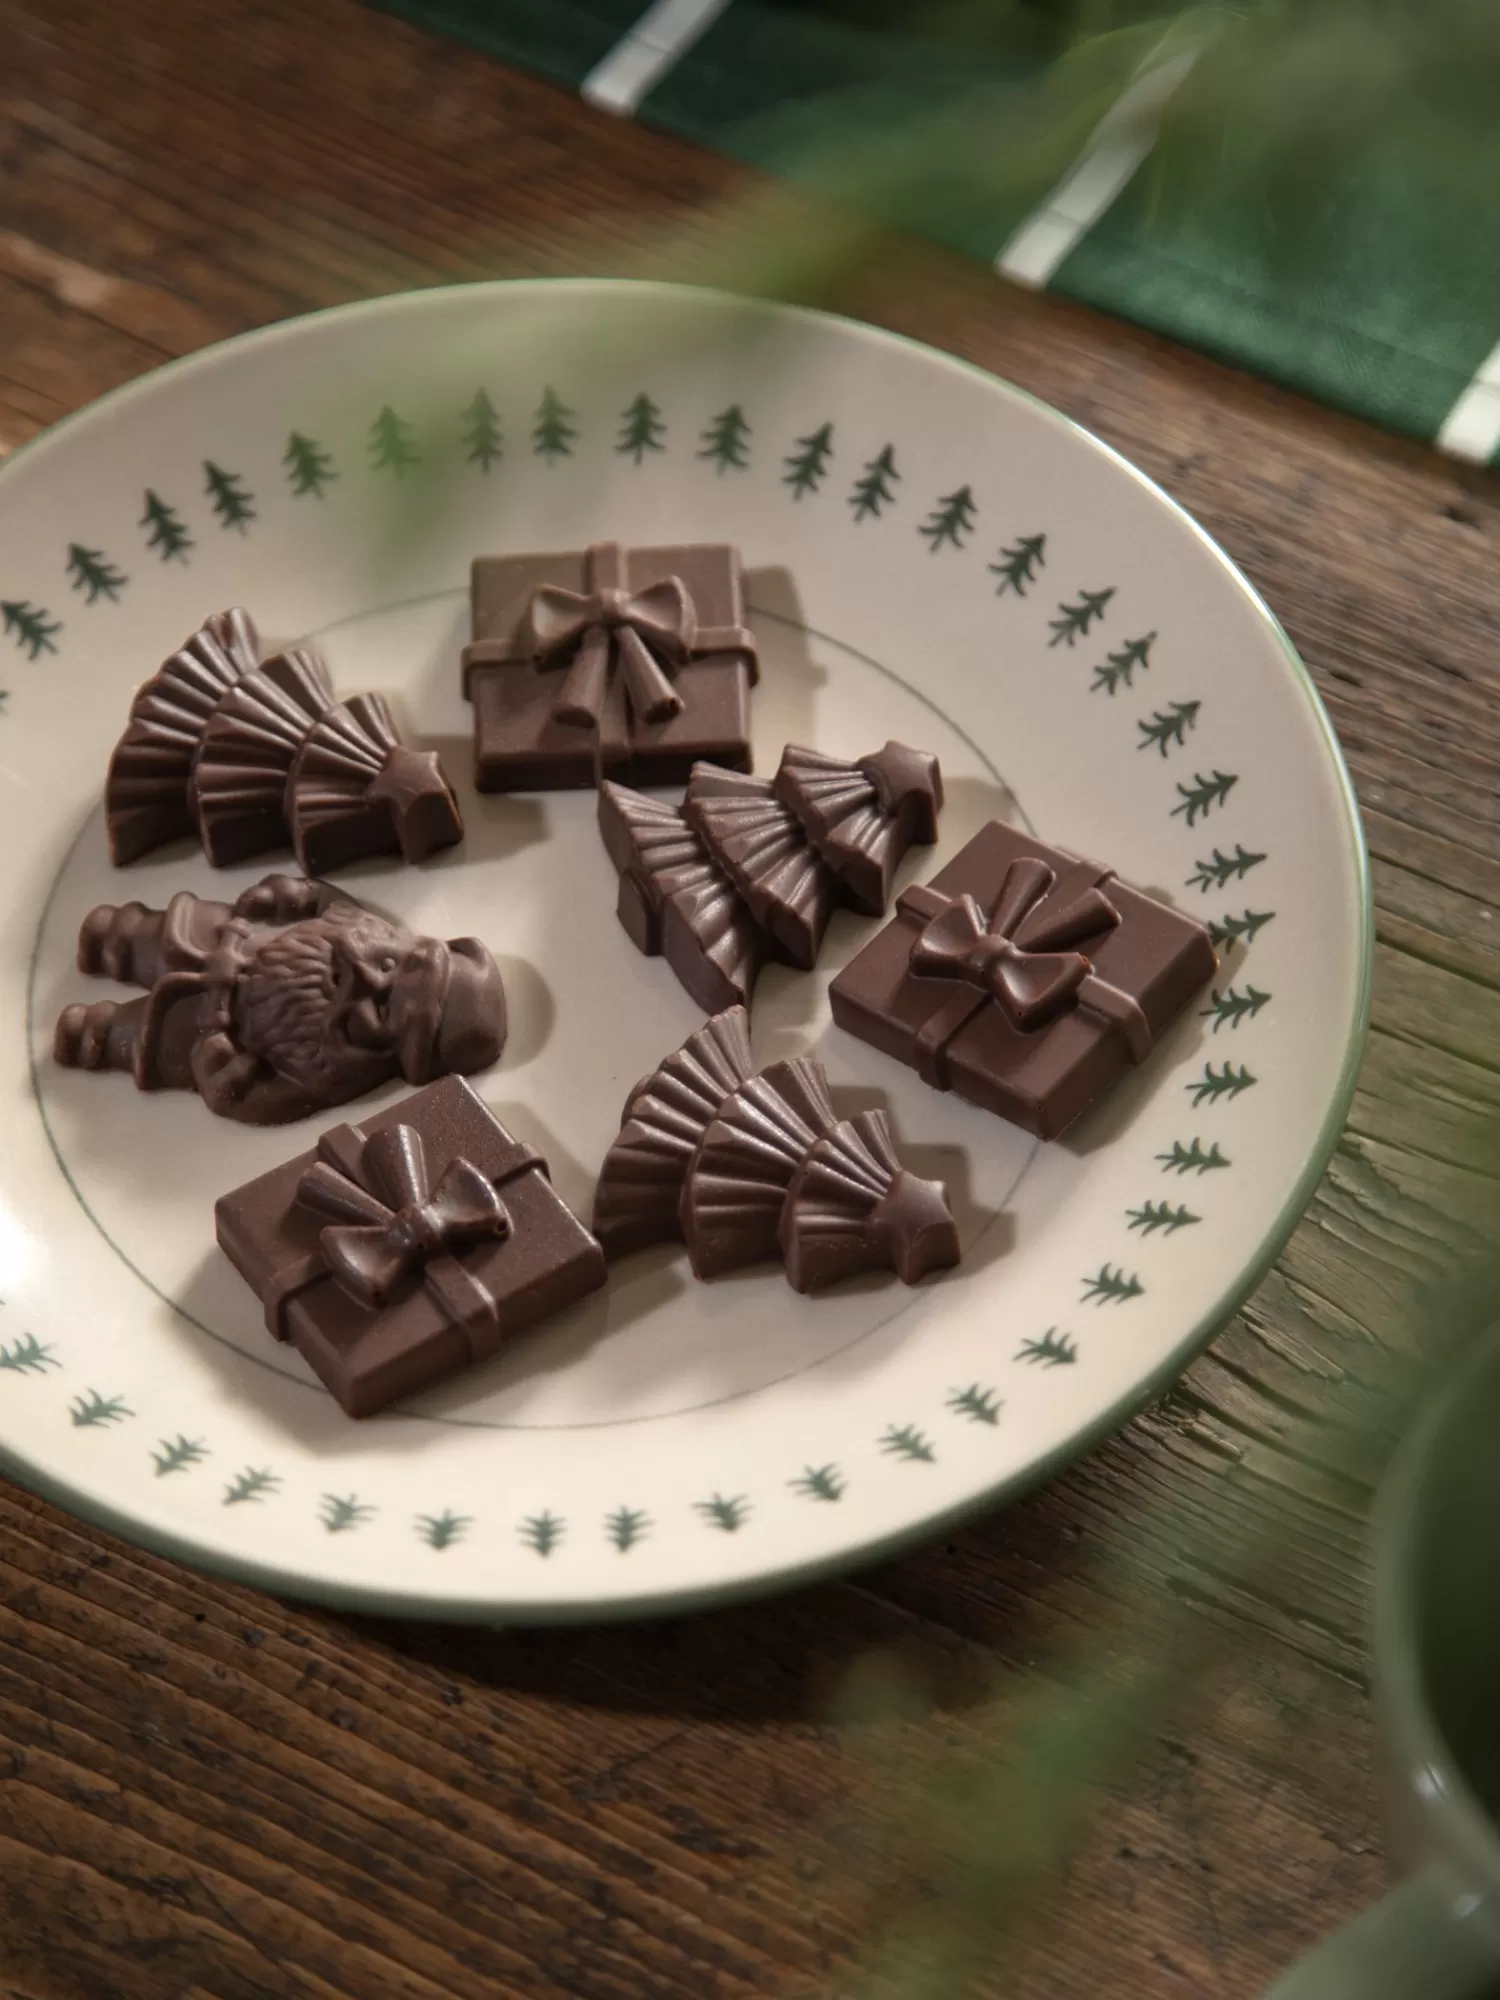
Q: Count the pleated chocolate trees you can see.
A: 3